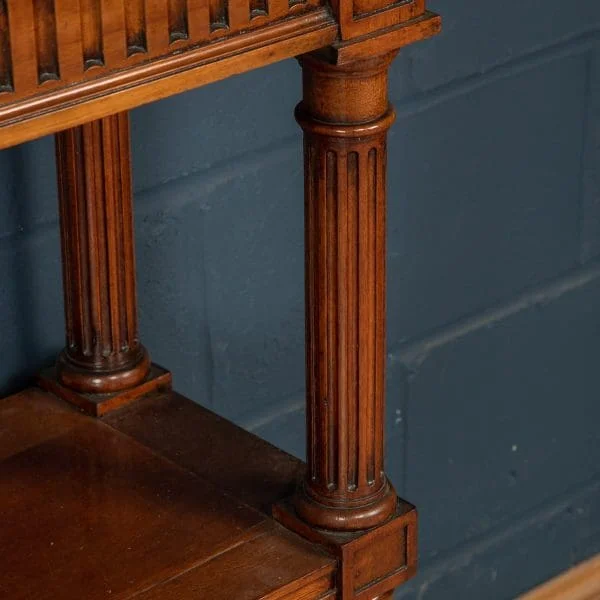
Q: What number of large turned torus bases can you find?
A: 2